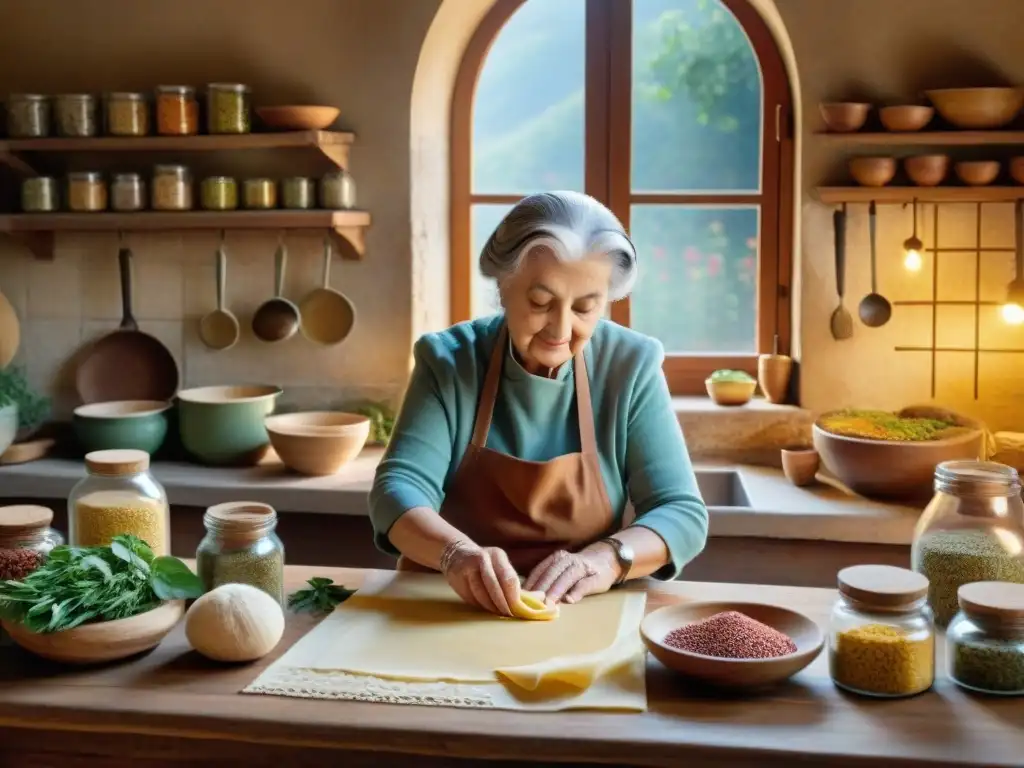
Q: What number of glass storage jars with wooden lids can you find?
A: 5